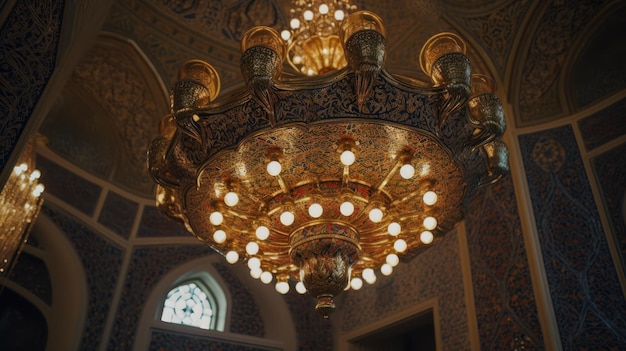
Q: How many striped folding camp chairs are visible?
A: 0